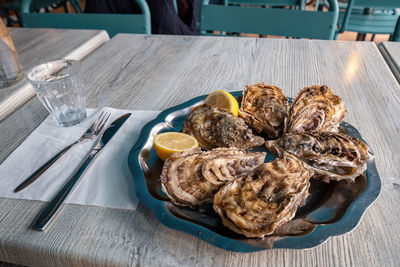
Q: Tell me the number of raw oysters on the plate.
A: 6